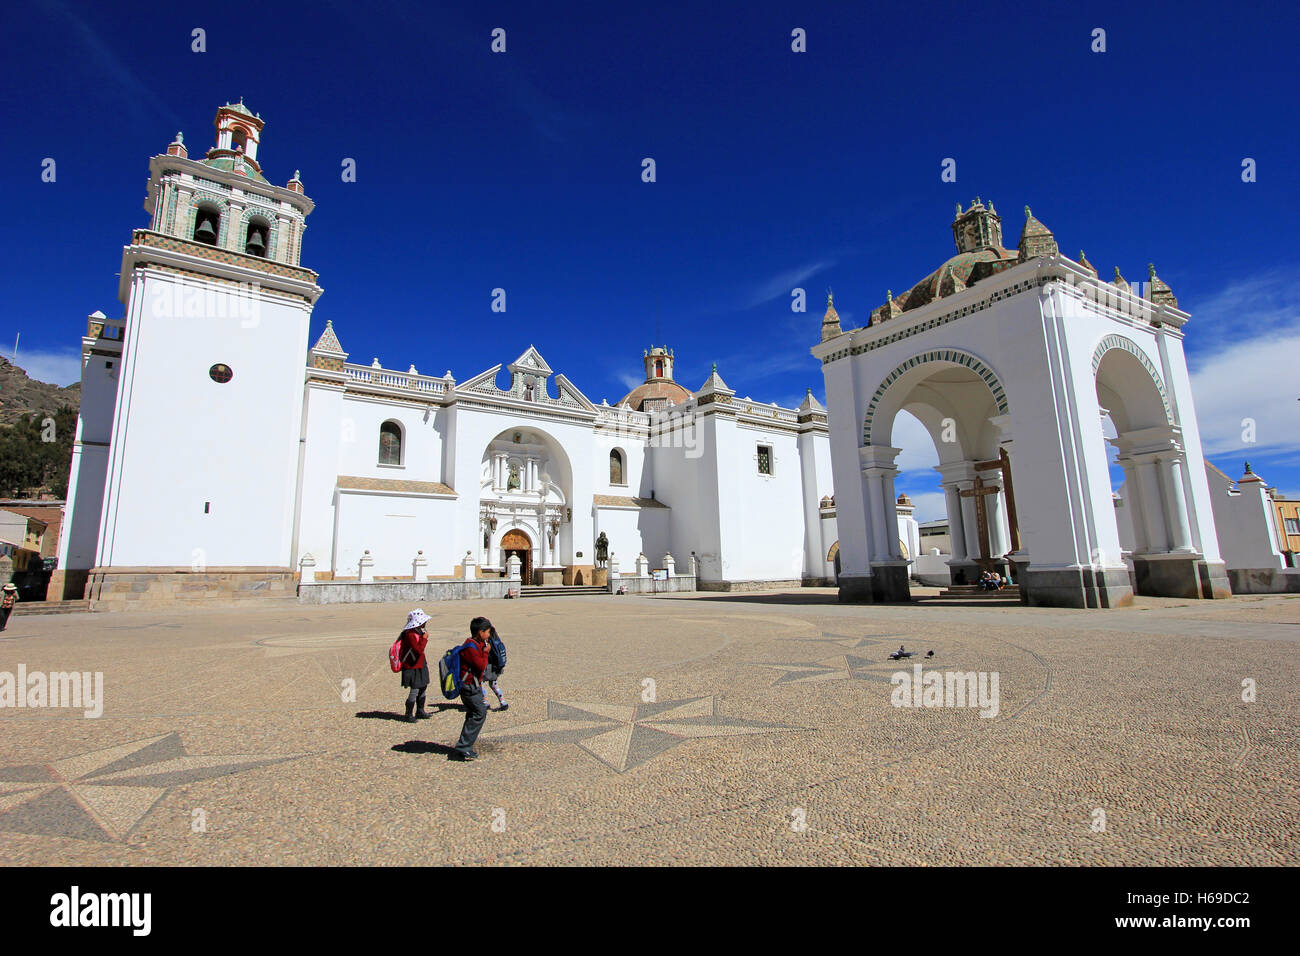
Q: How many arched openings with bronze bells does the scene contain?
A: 2